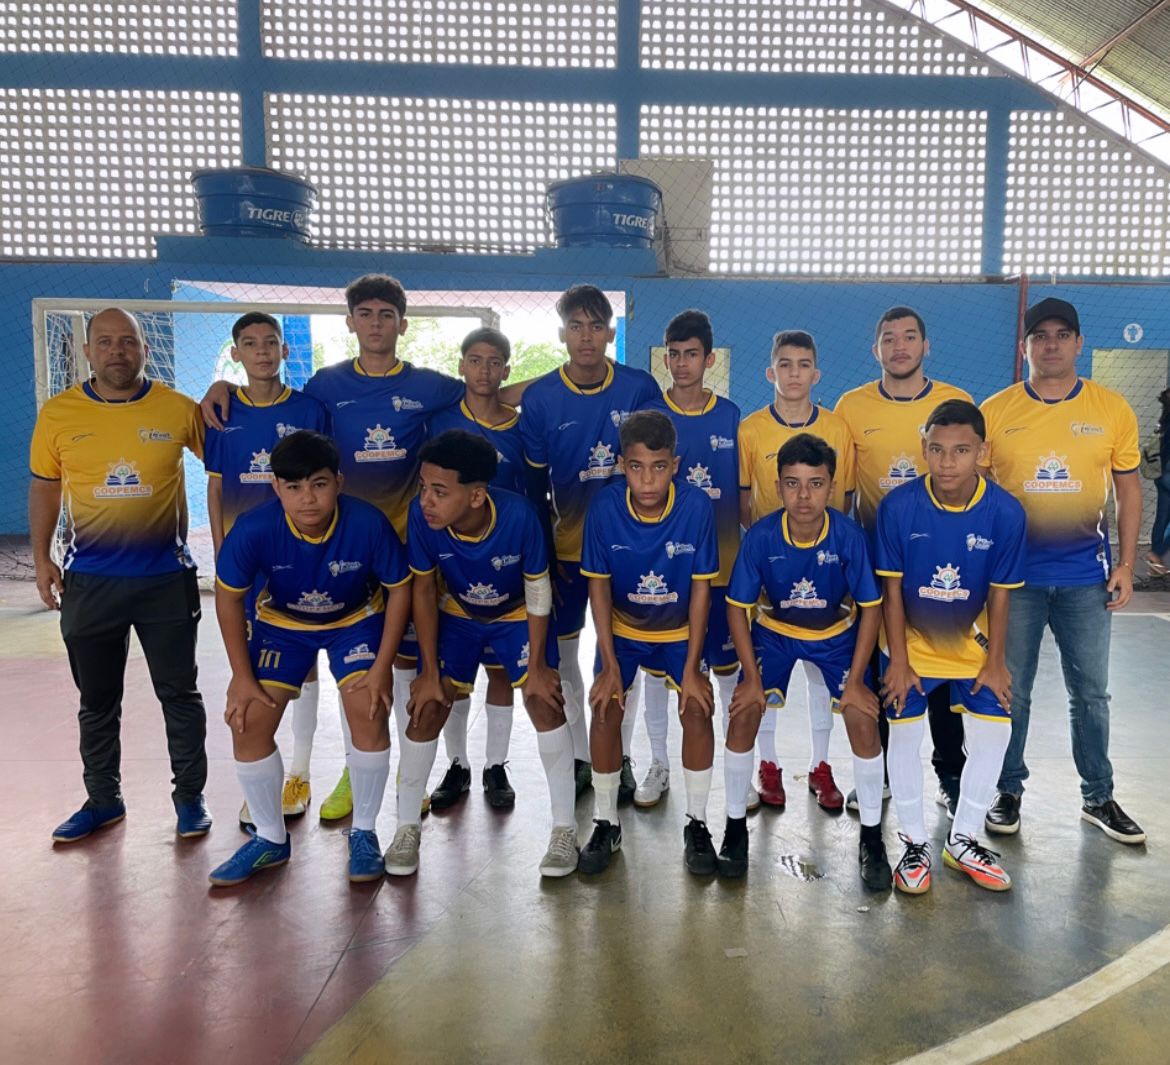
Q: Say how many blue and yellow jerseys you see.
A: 14